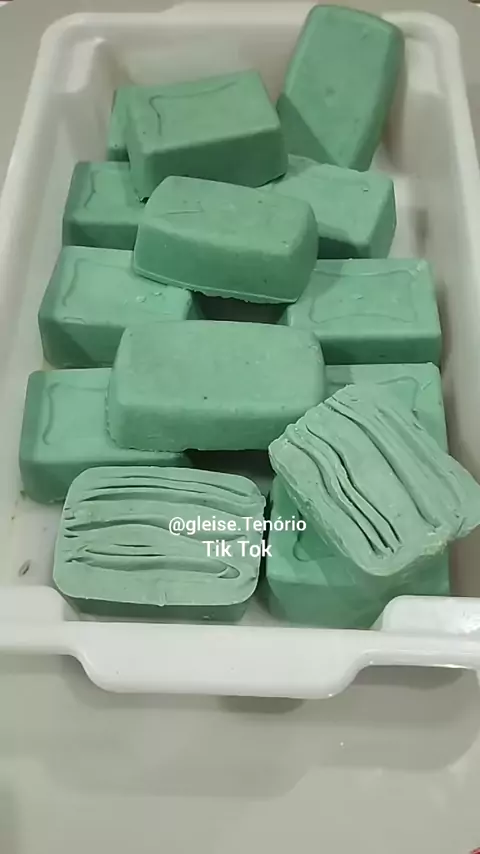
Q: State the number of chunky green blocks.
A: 14